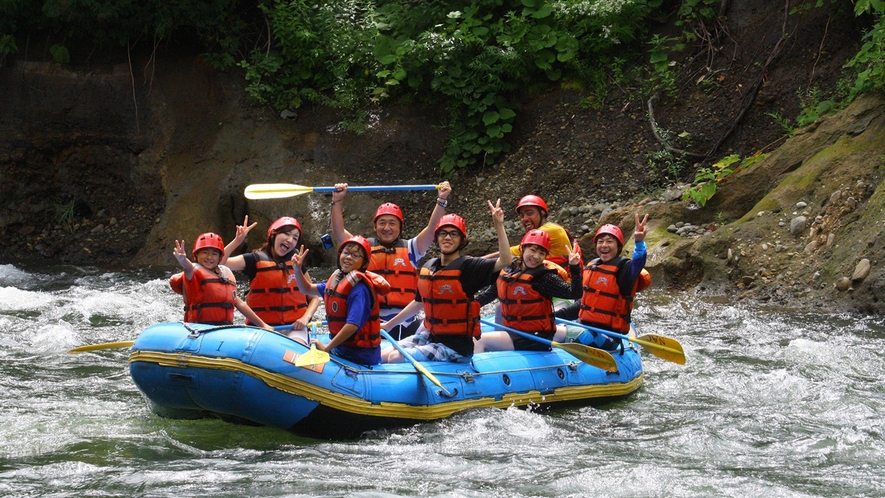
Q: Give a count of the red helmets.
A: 8